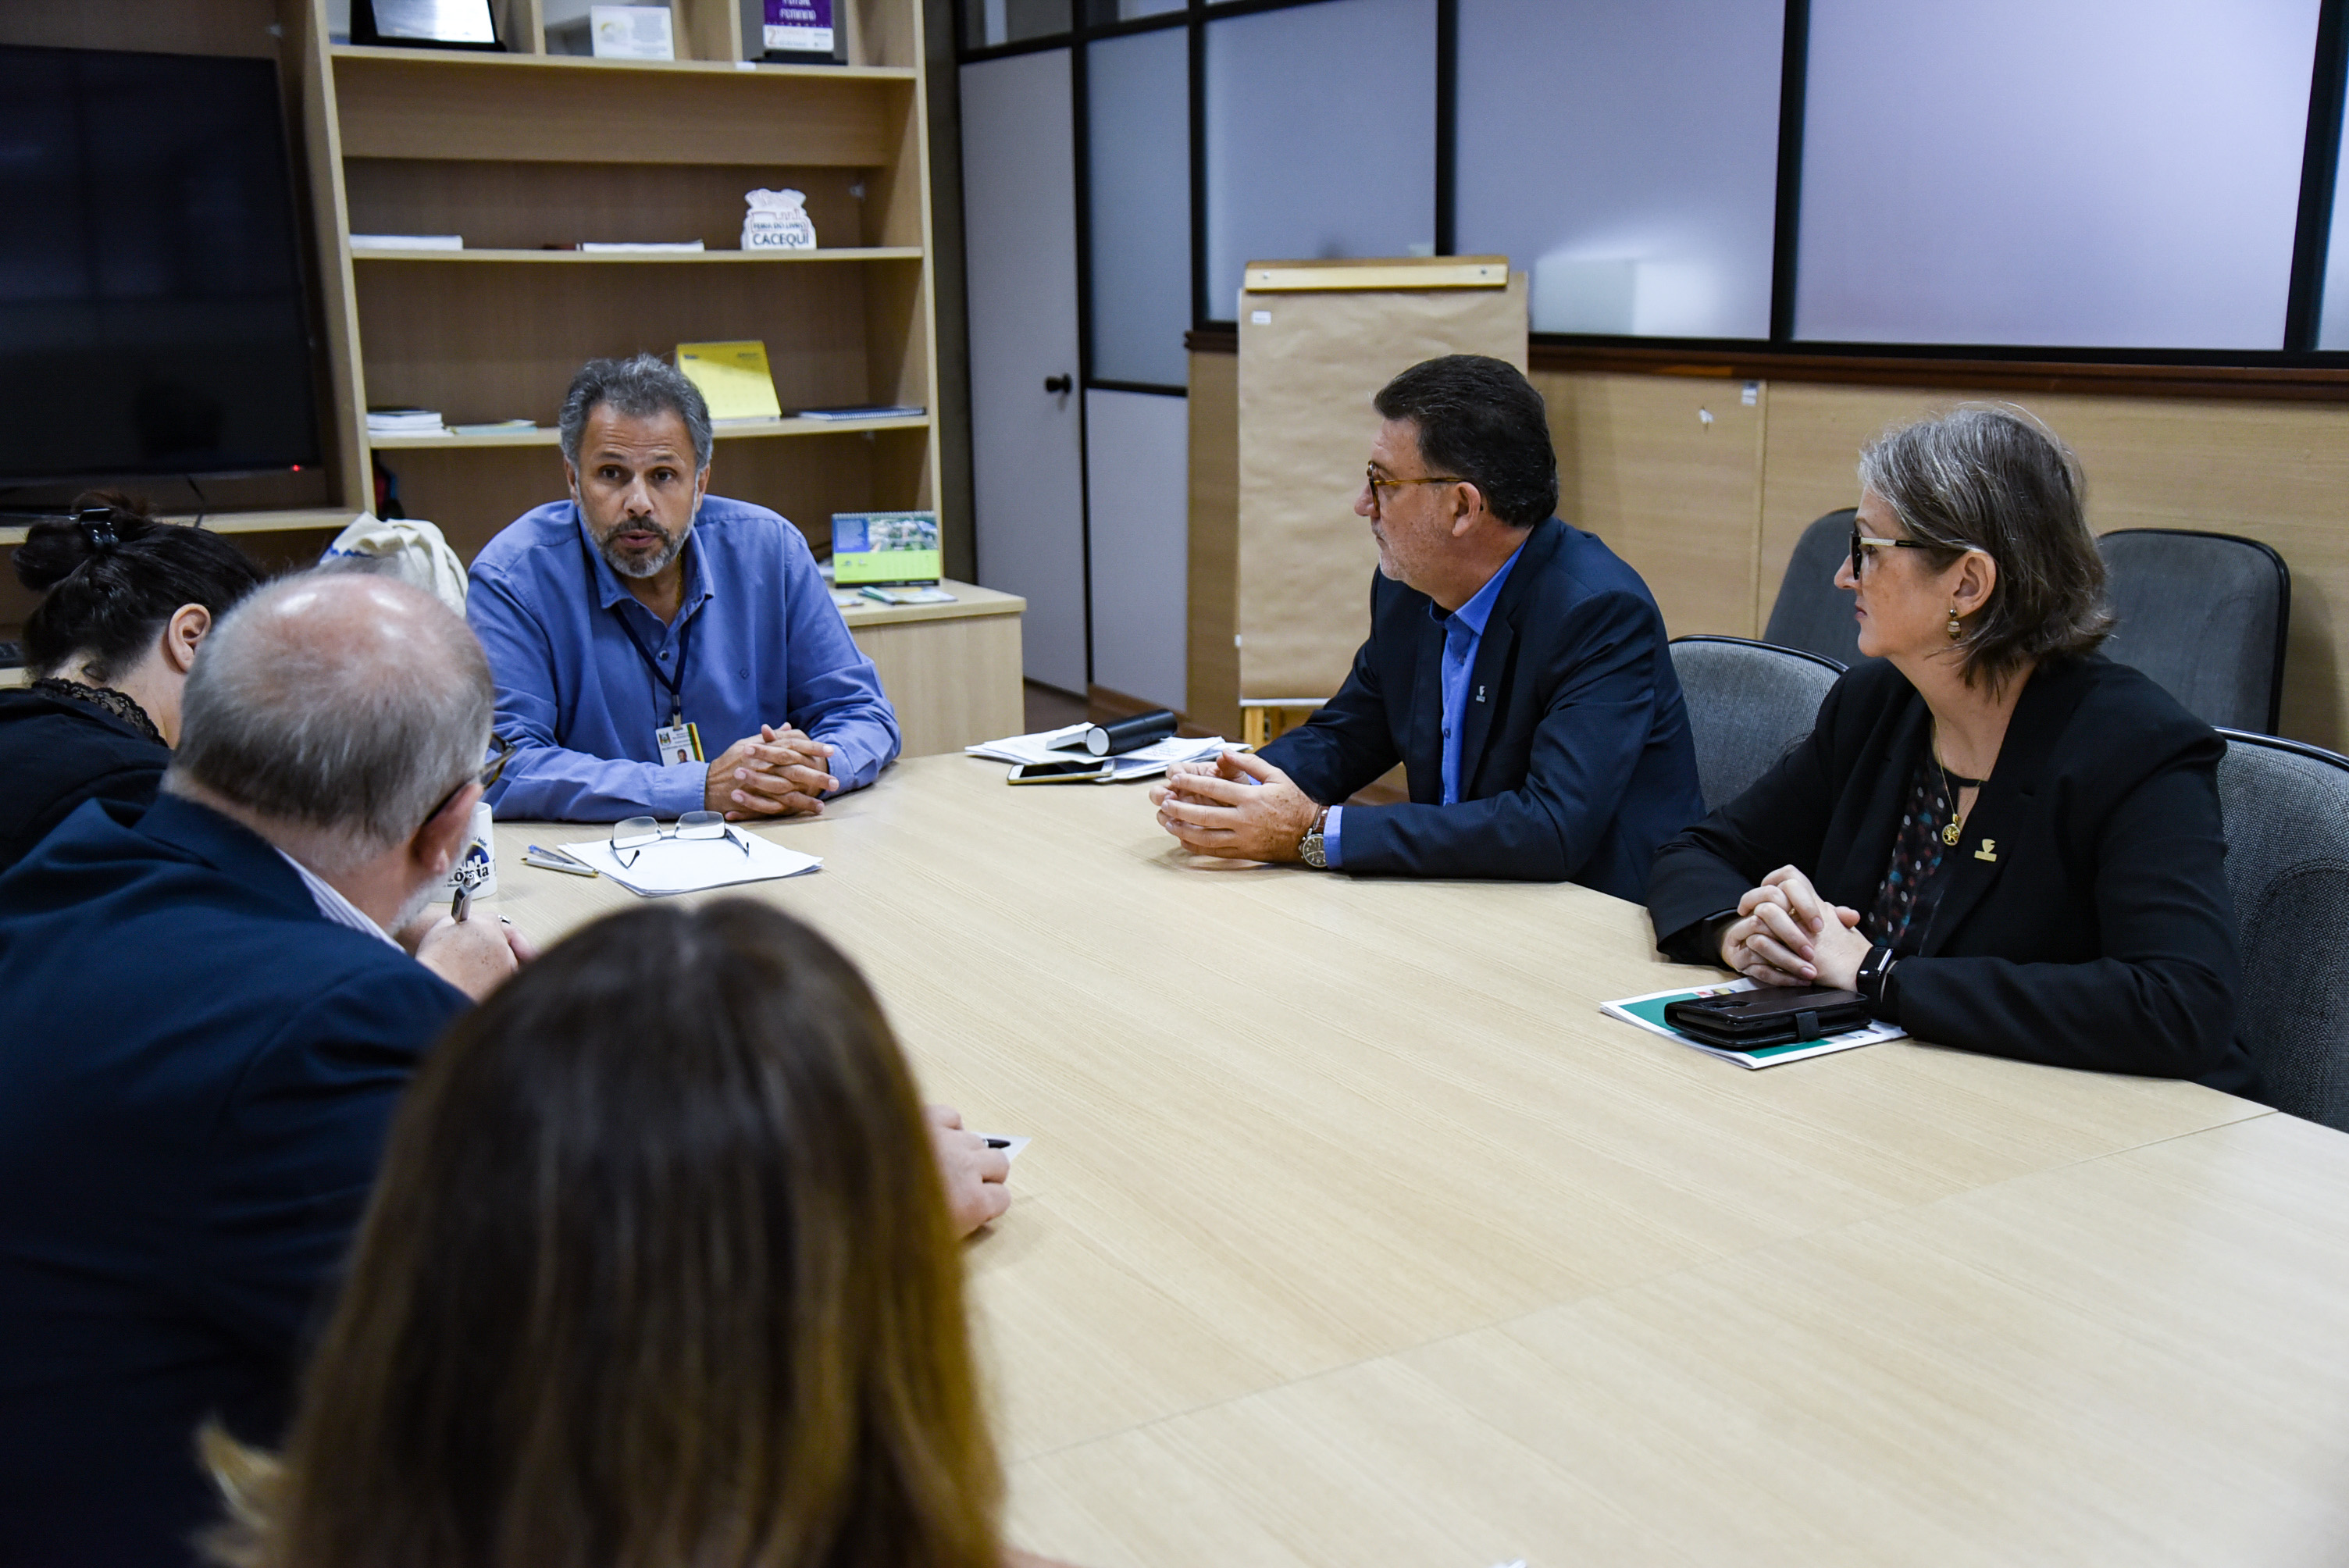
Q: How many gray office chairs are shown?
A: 4